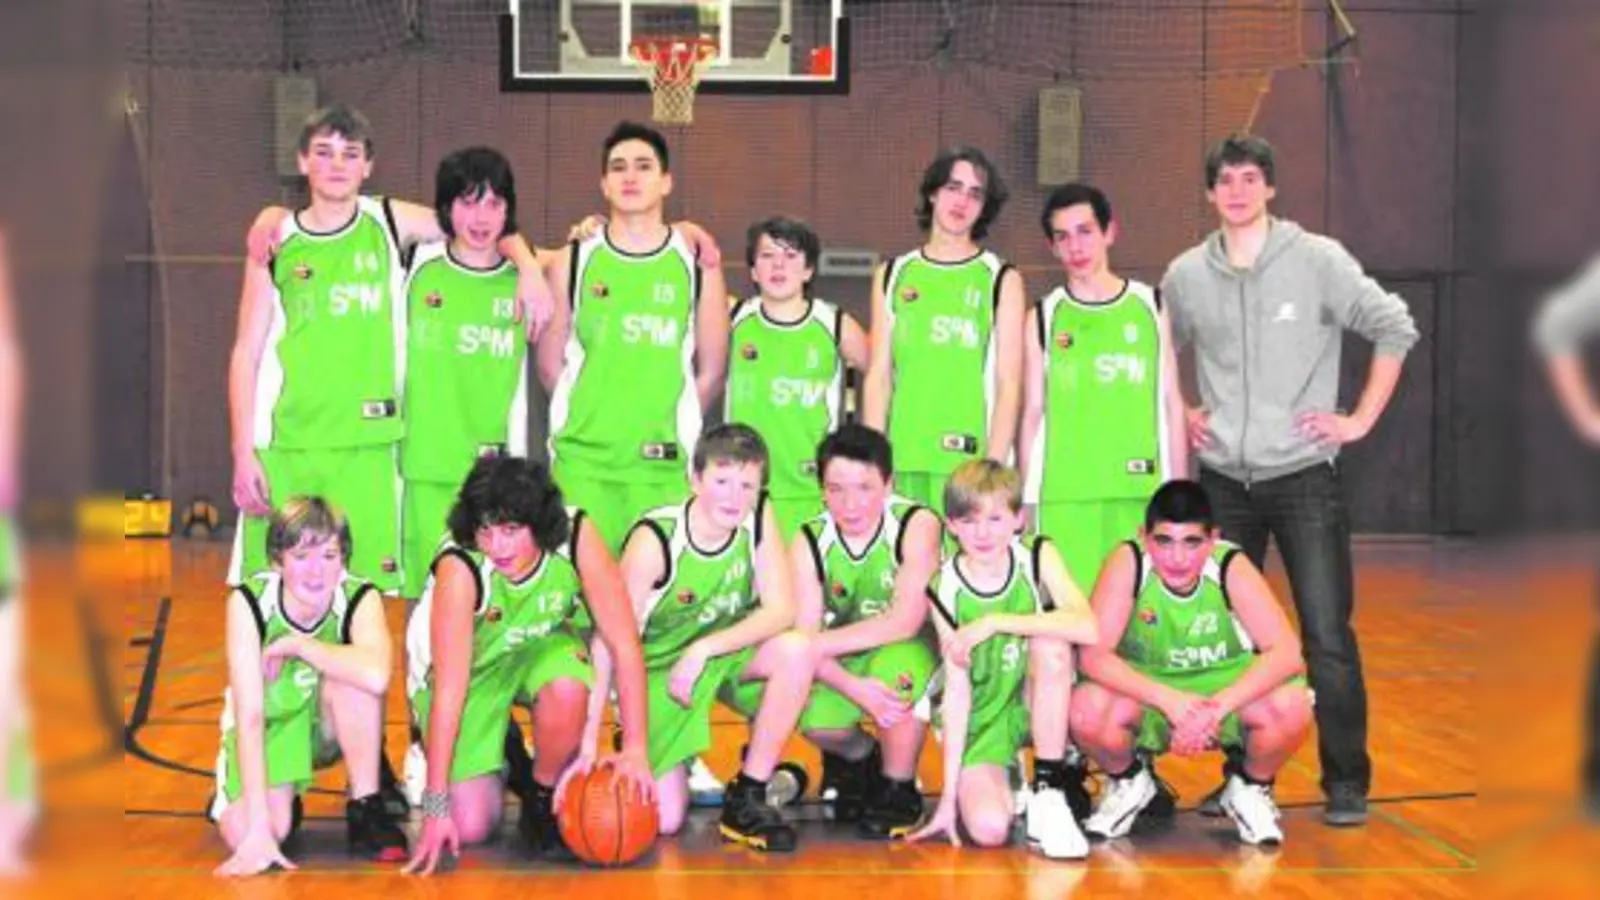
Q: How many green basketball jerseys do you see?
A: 12